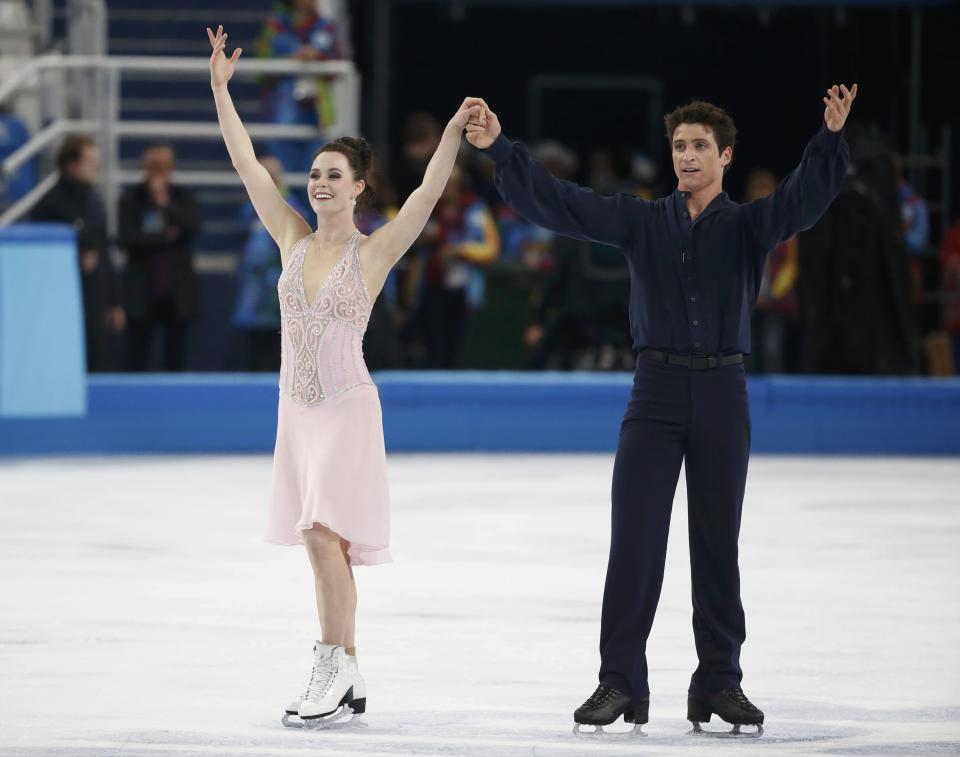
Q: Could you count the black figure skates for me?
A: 2